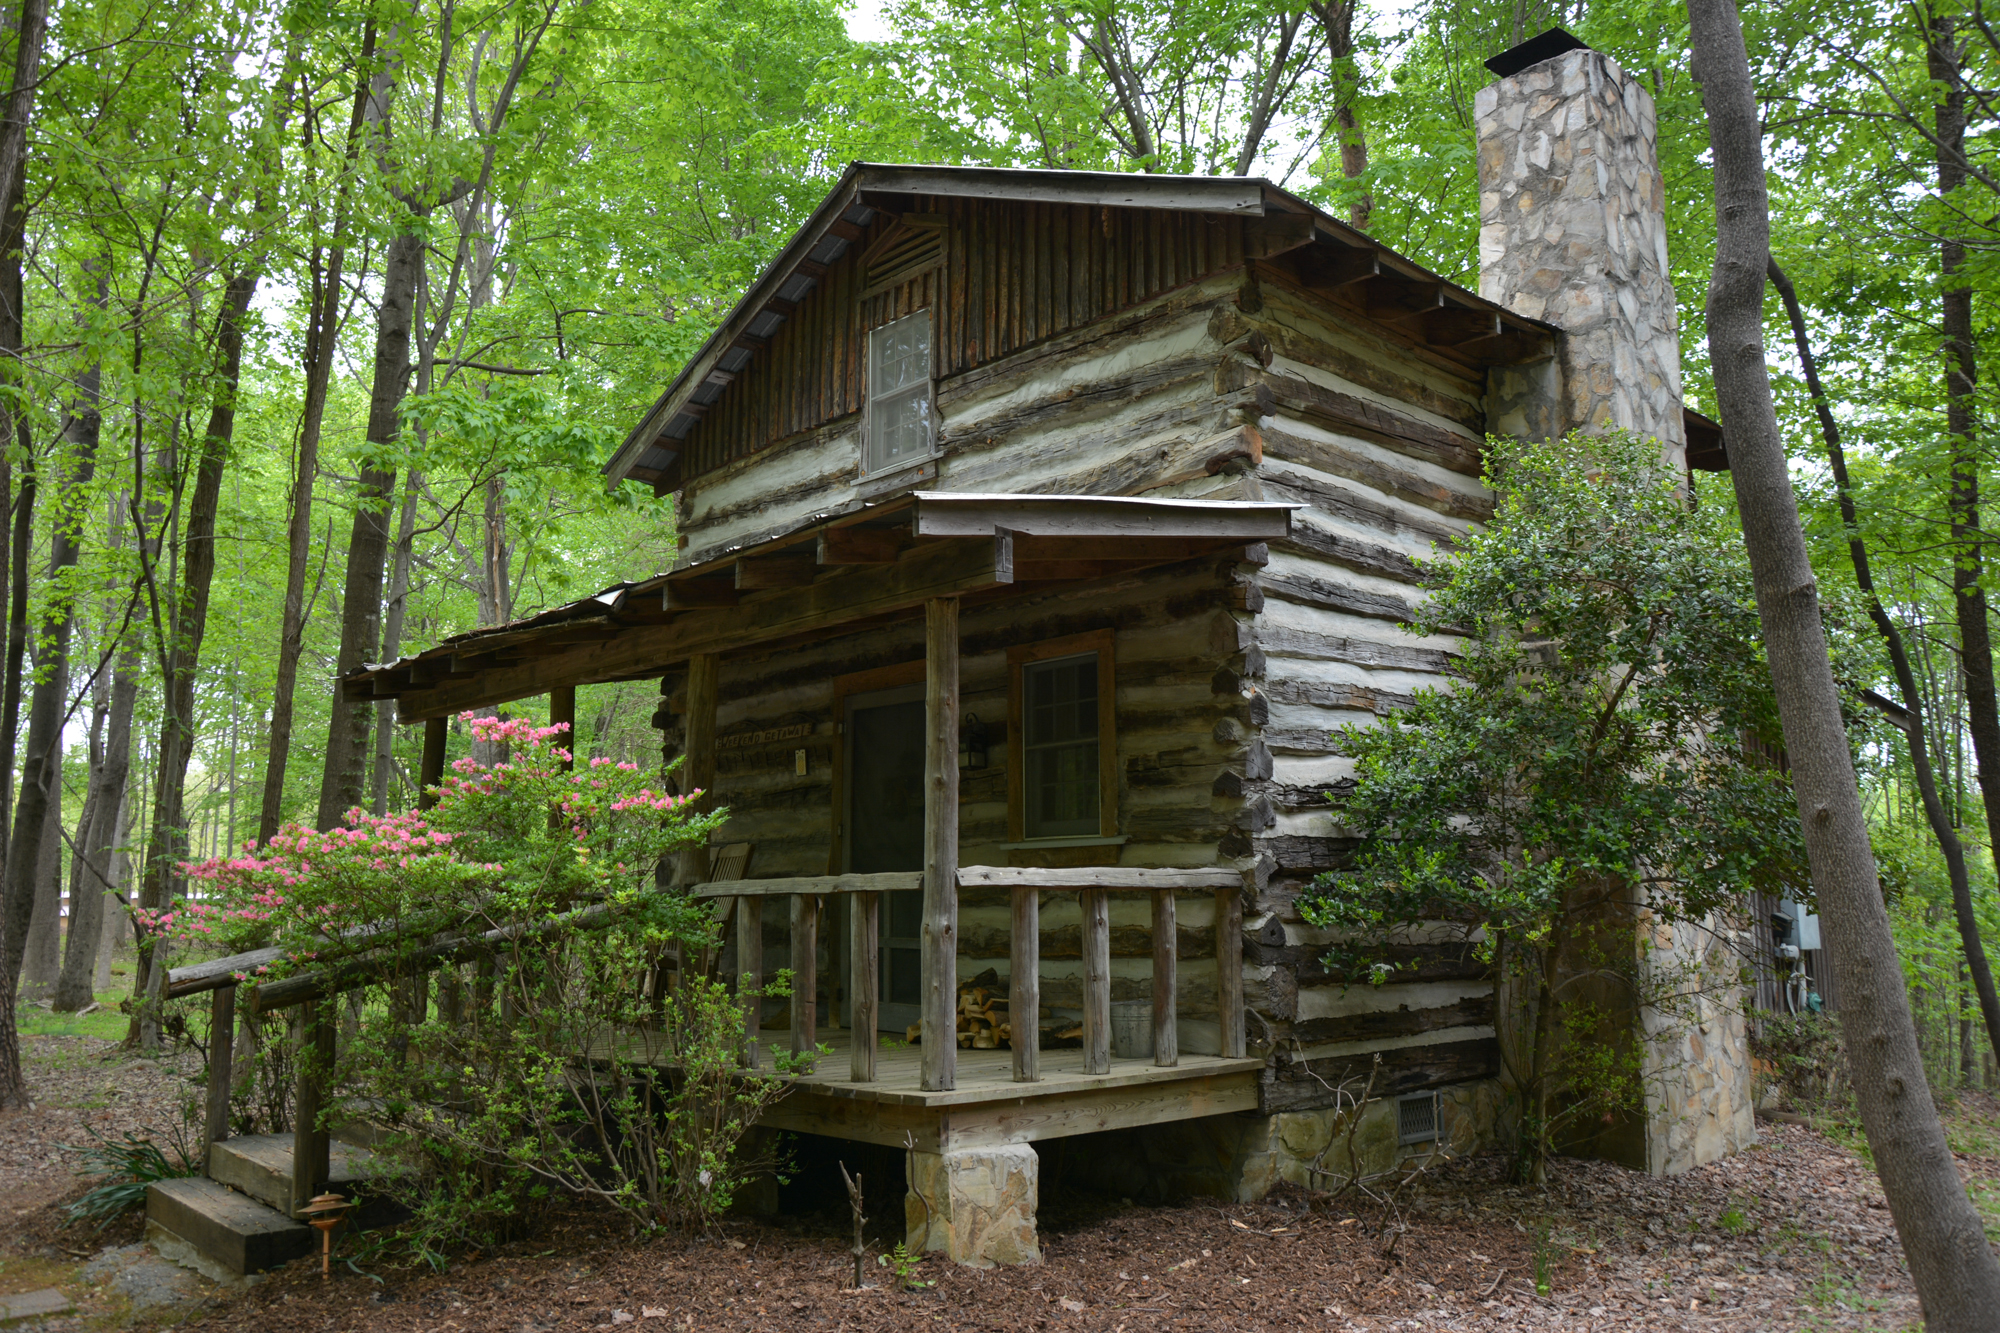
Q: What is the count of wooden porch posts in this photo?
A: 4